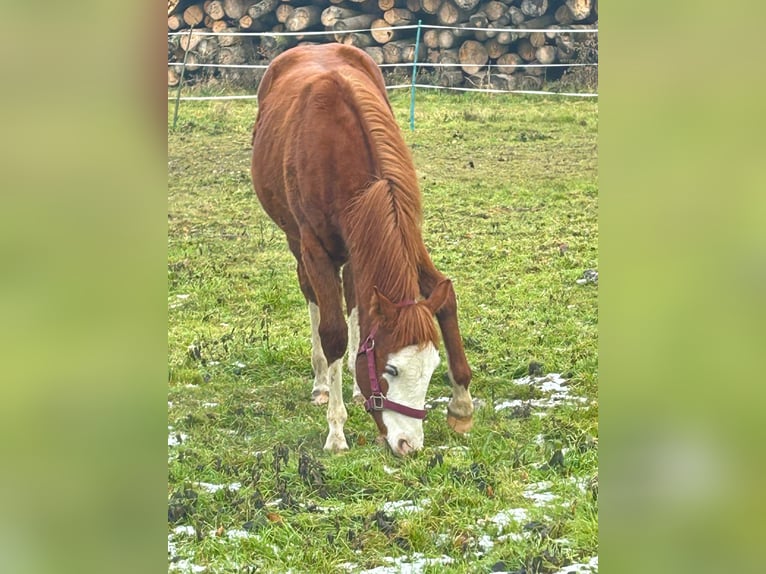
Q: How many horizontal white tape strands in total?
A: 3